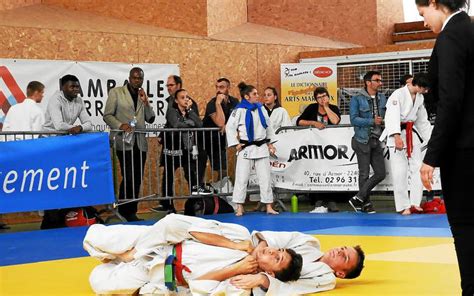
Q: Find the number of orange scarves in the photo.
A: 0